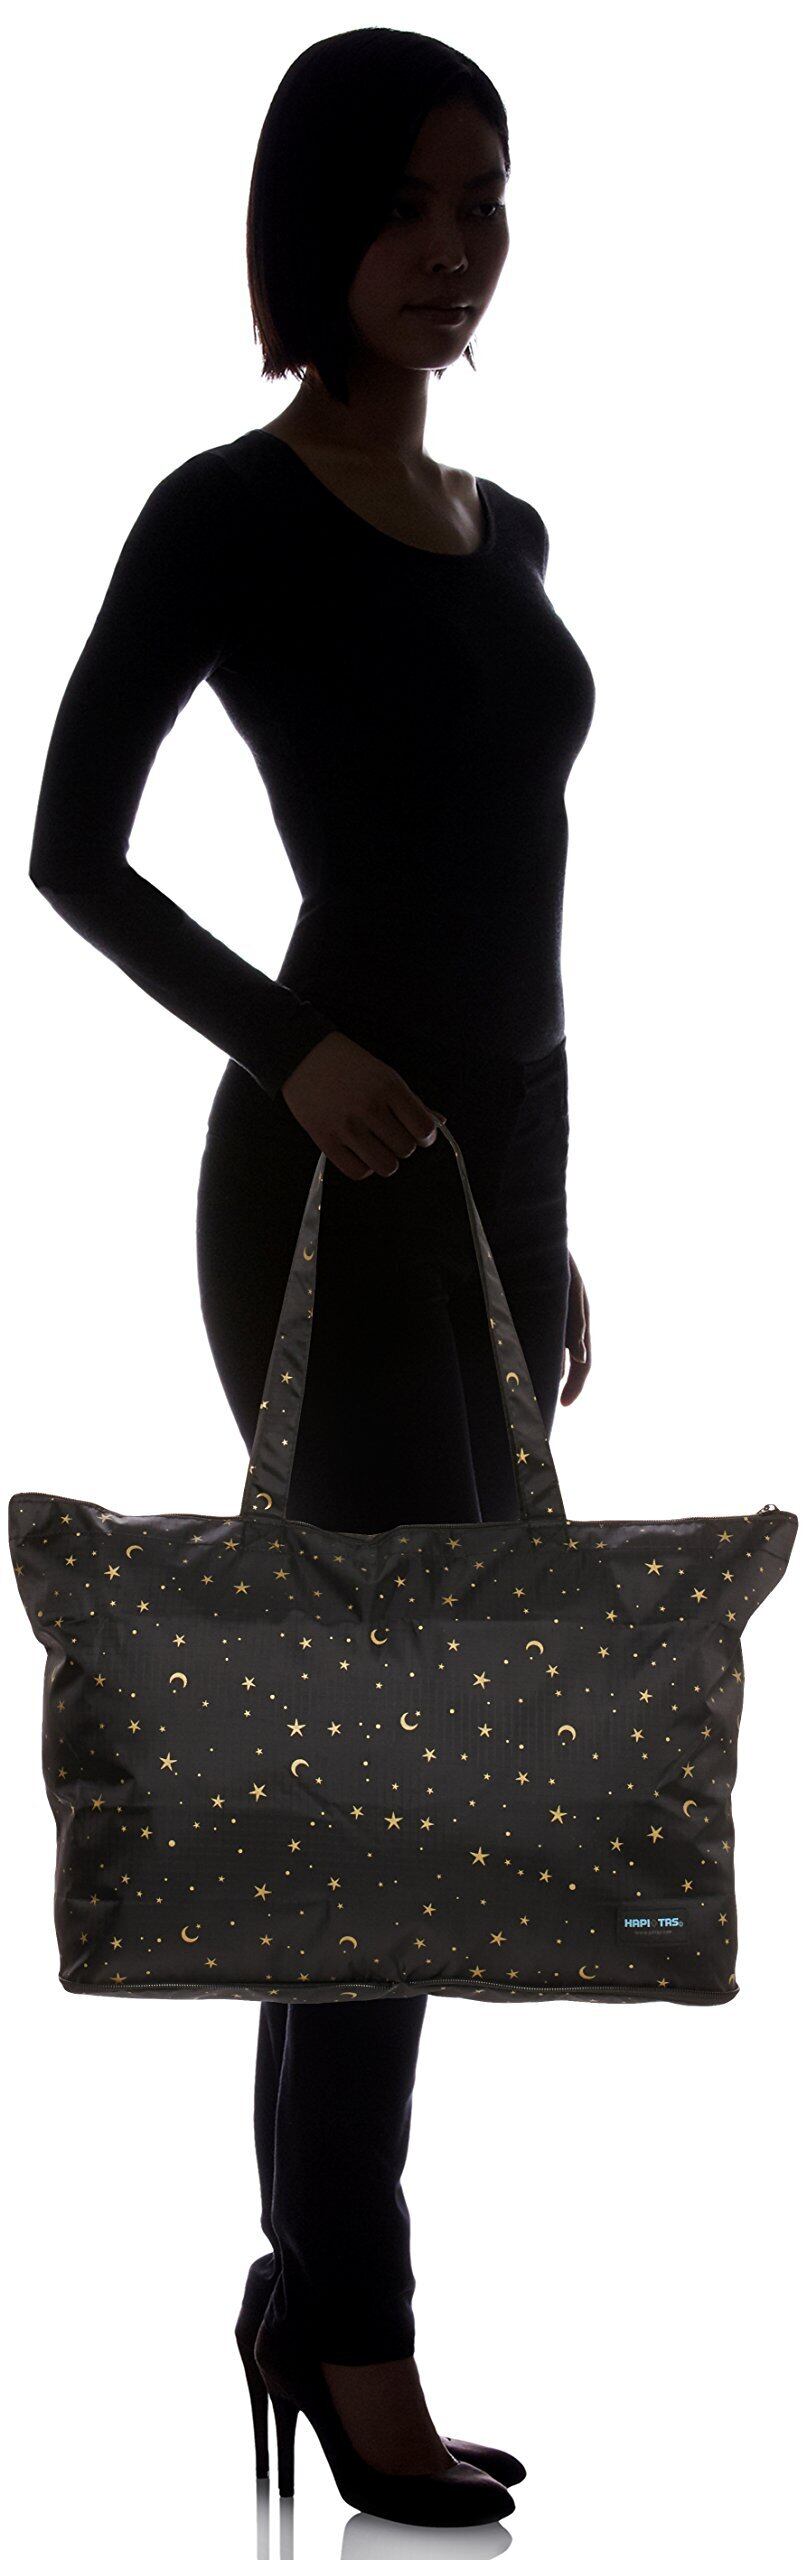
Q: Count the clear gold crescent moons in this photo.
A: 14